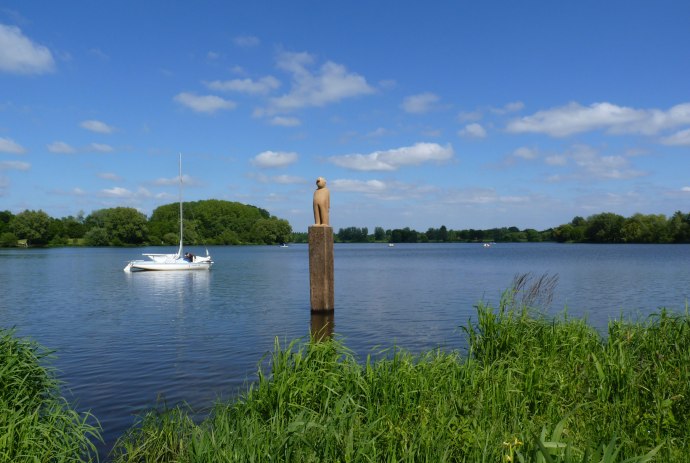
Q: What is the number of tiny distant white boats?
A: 3